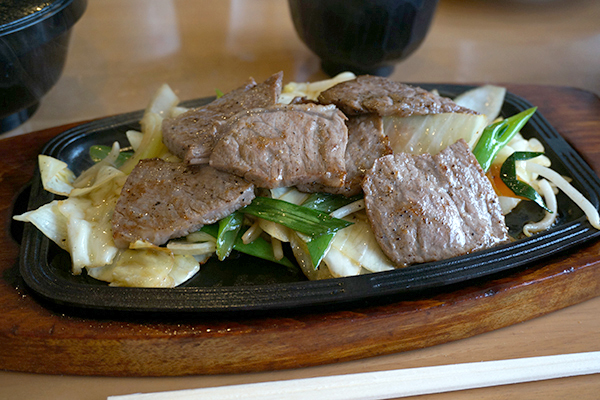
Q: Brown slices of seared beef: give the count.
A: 6